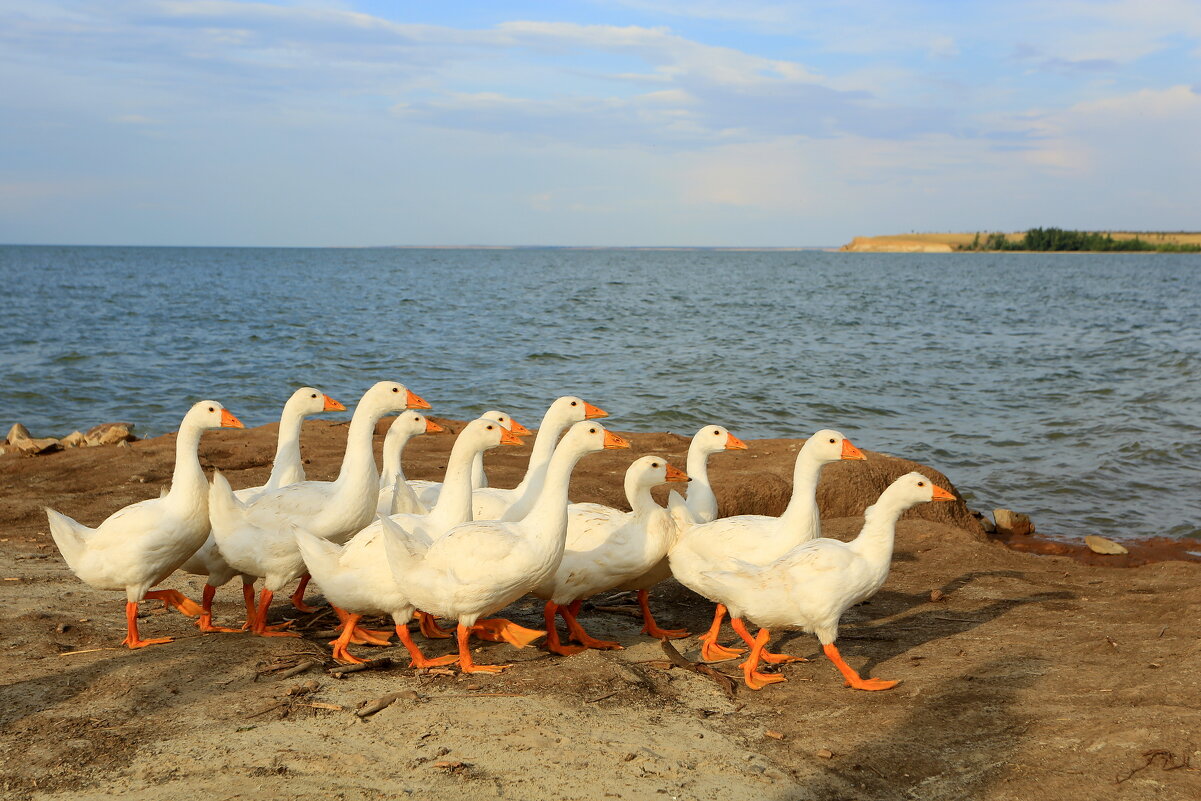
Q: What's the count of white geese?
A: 12